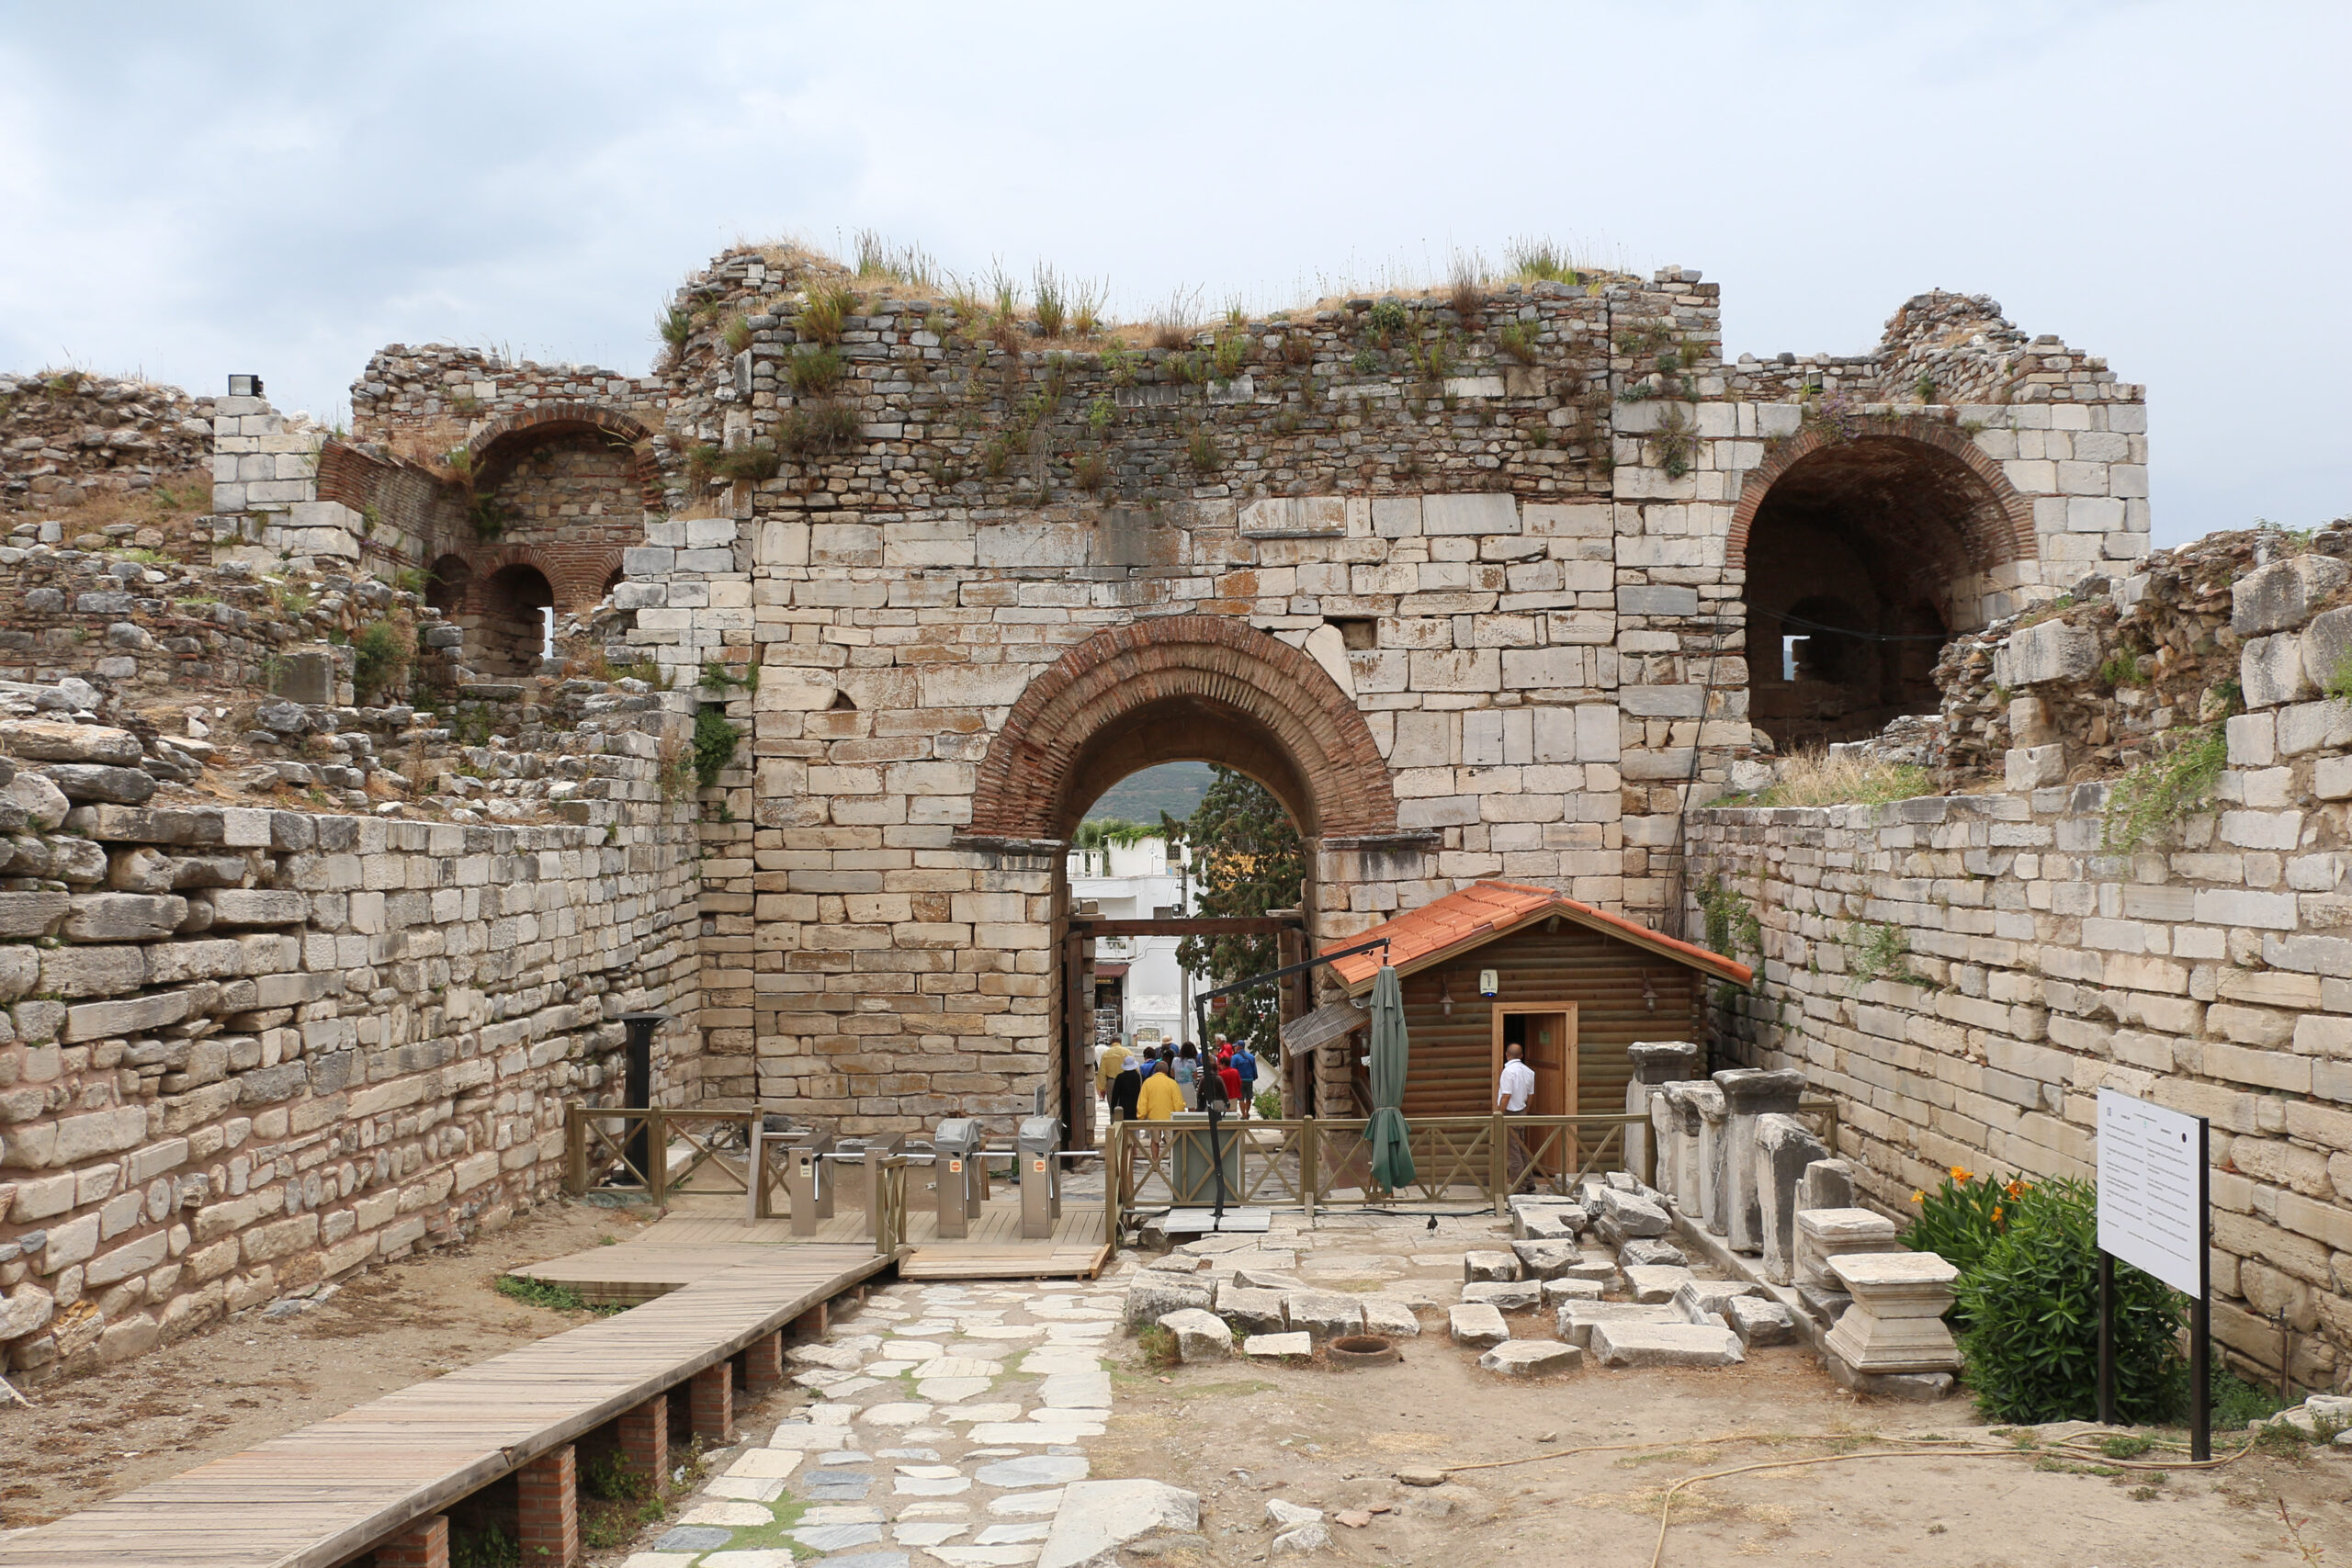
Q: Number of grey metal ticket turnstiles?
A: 4